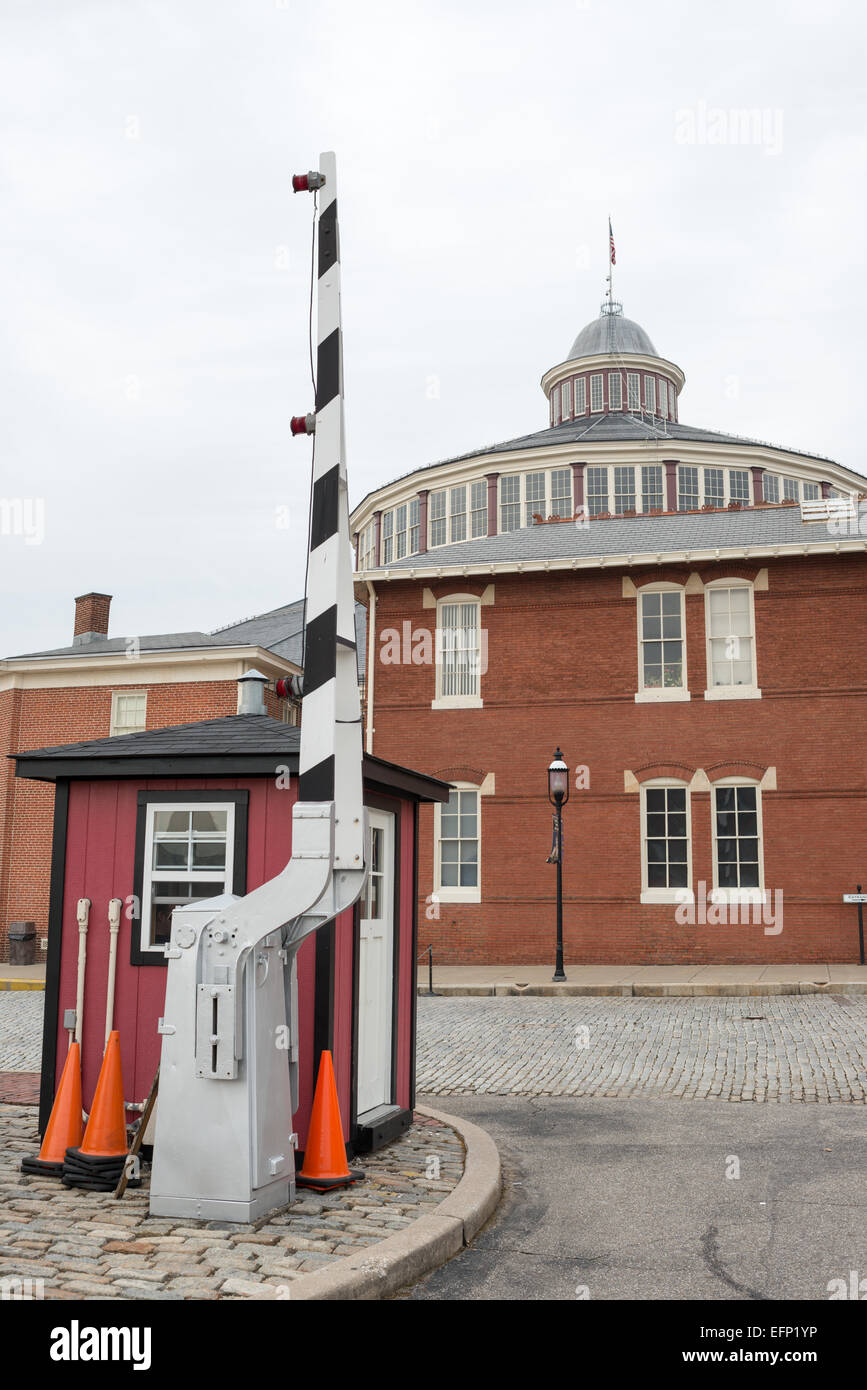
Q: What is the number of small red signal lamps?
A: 3